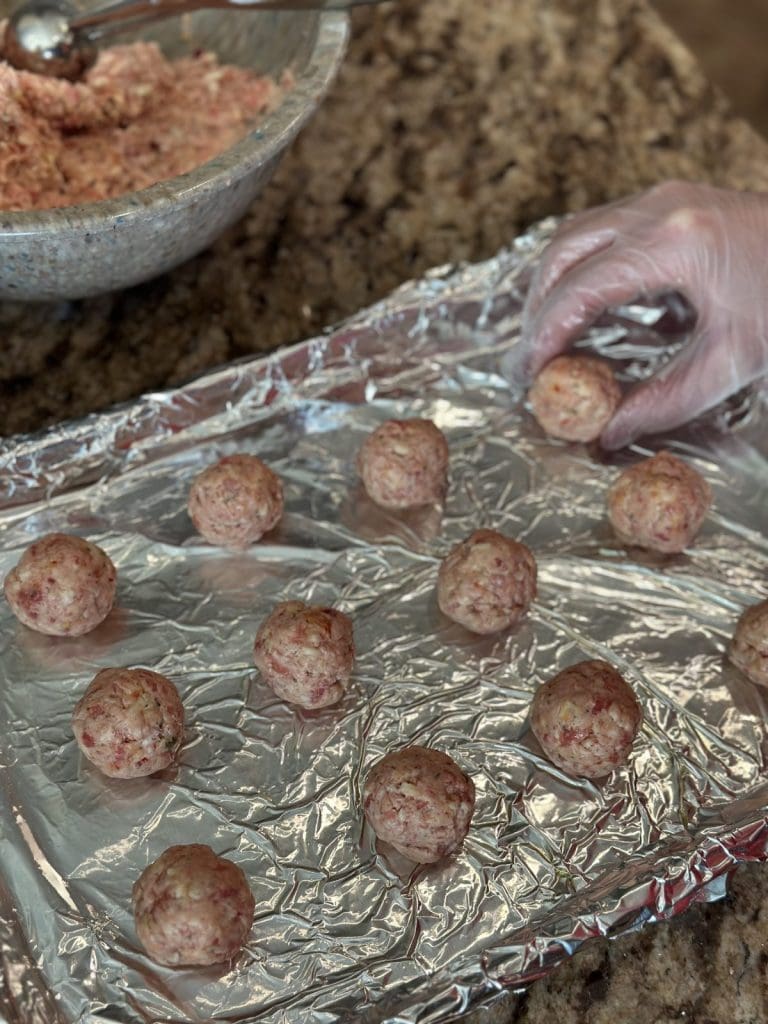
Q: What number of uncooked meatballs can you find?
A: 12